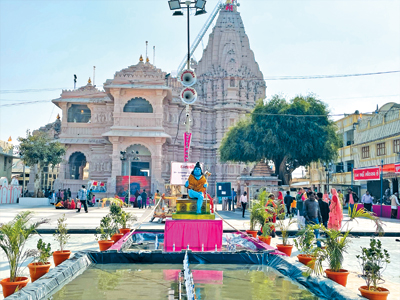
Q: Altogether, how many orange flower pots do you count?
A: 12